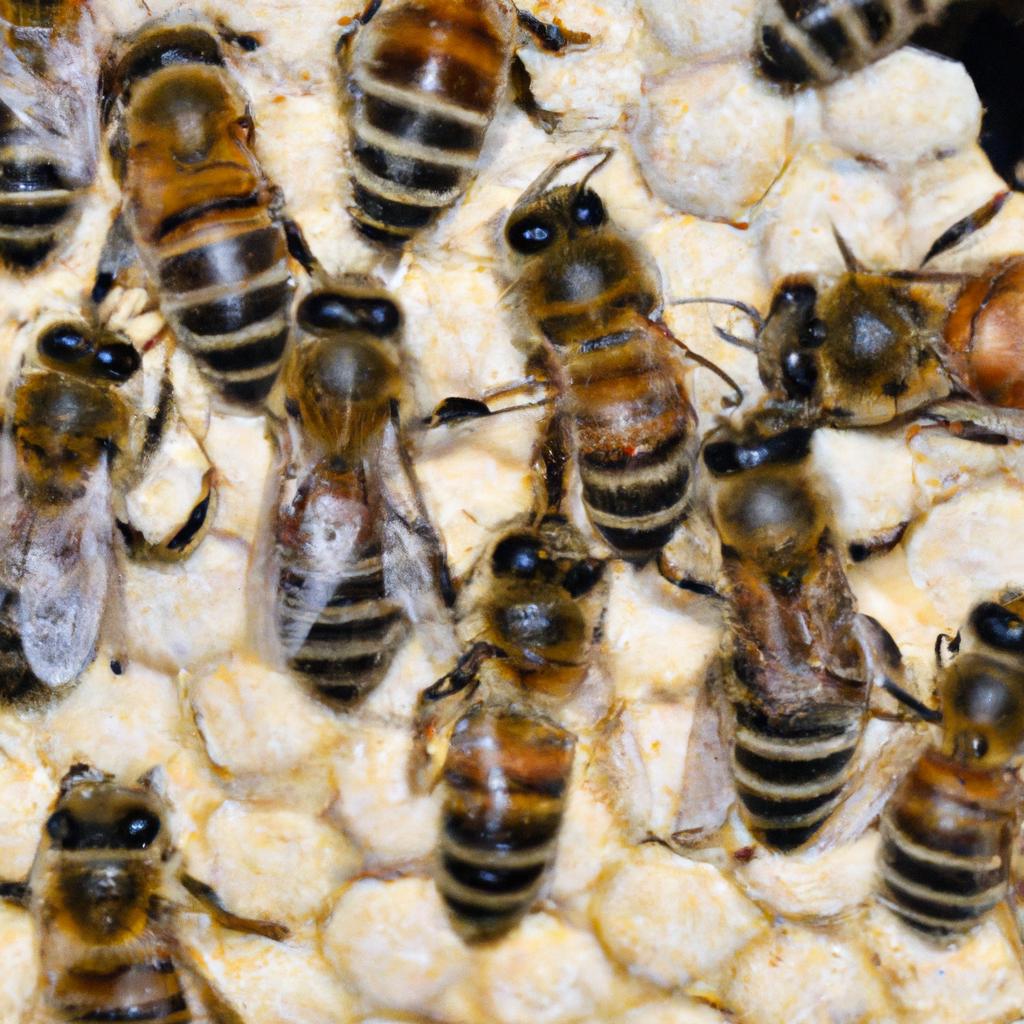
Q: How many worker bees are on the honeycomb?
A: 12